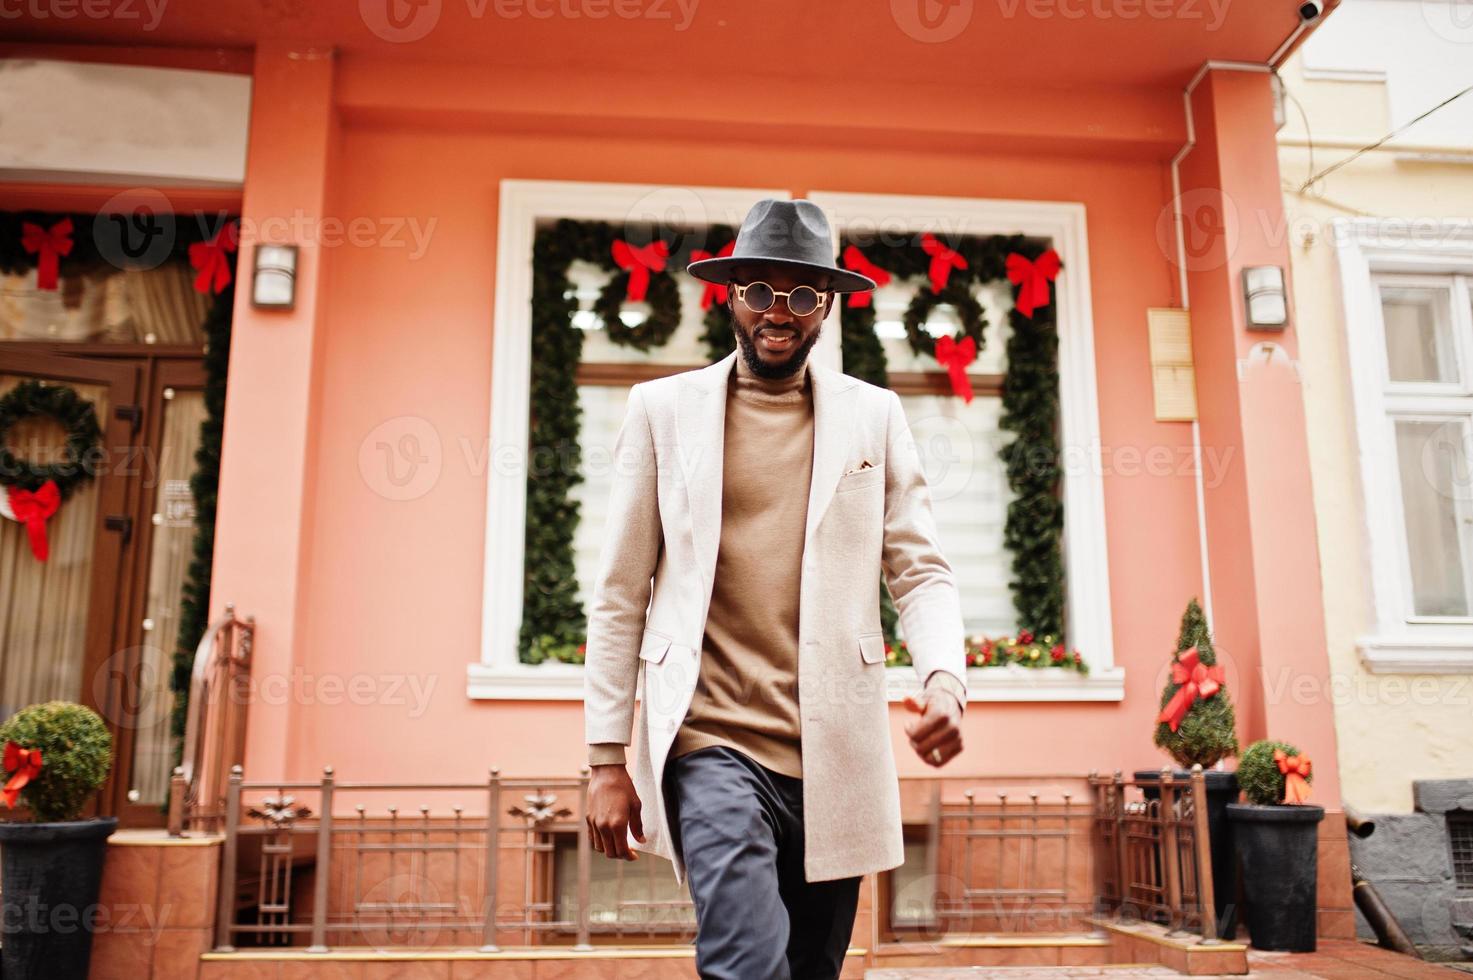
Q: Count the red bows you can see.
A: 12